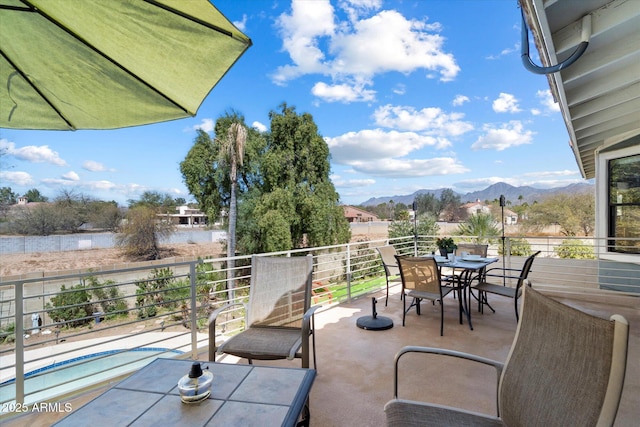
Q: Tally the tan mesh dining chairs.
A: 4